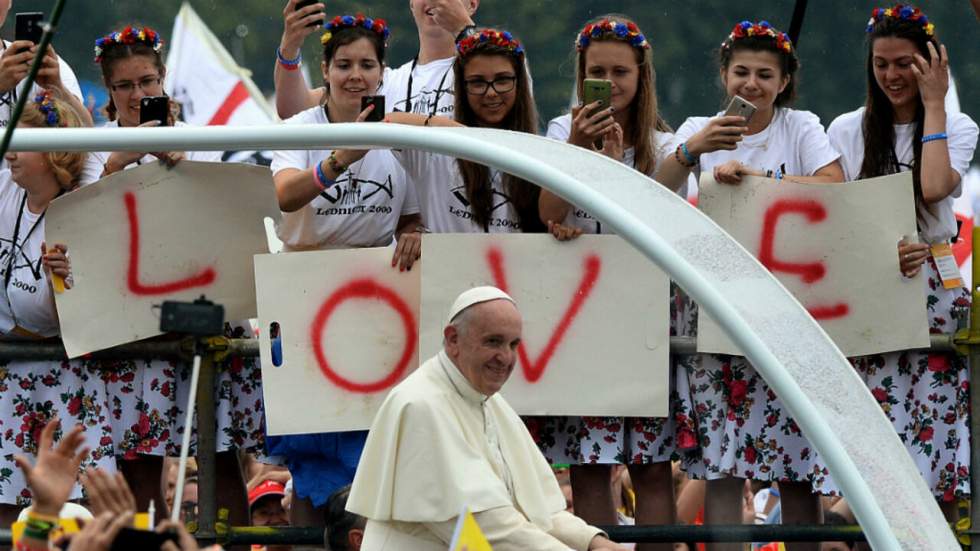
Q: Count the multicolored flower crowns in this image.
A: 7